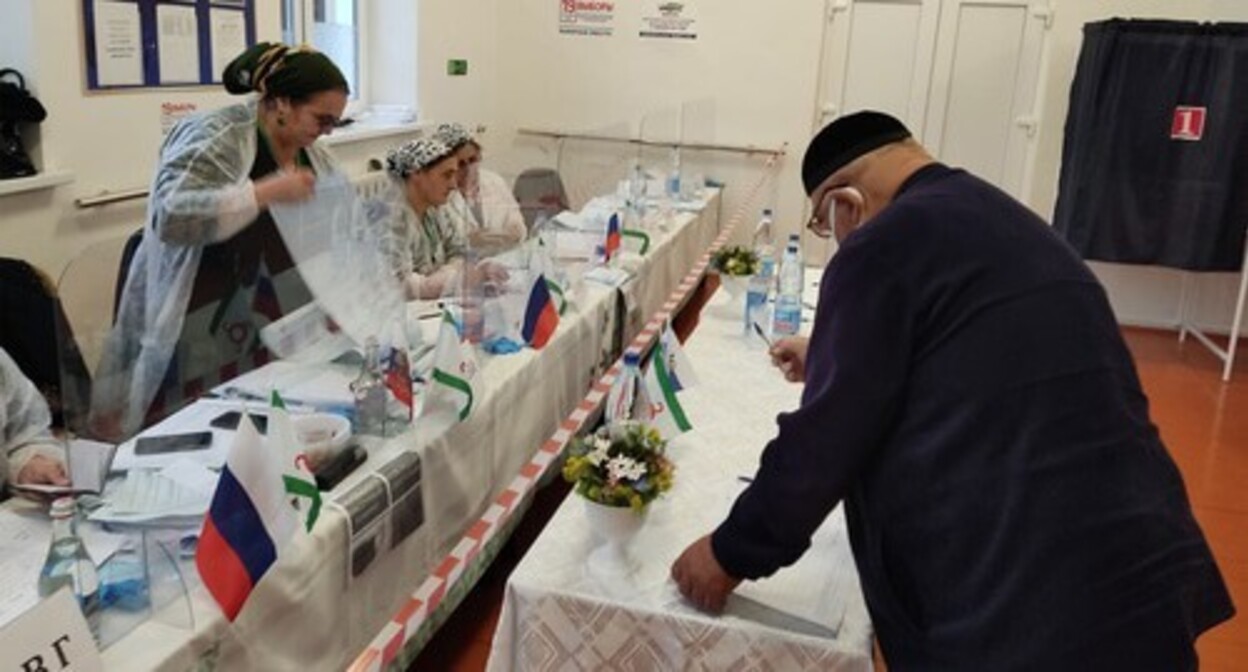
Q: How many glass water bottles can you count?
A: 2